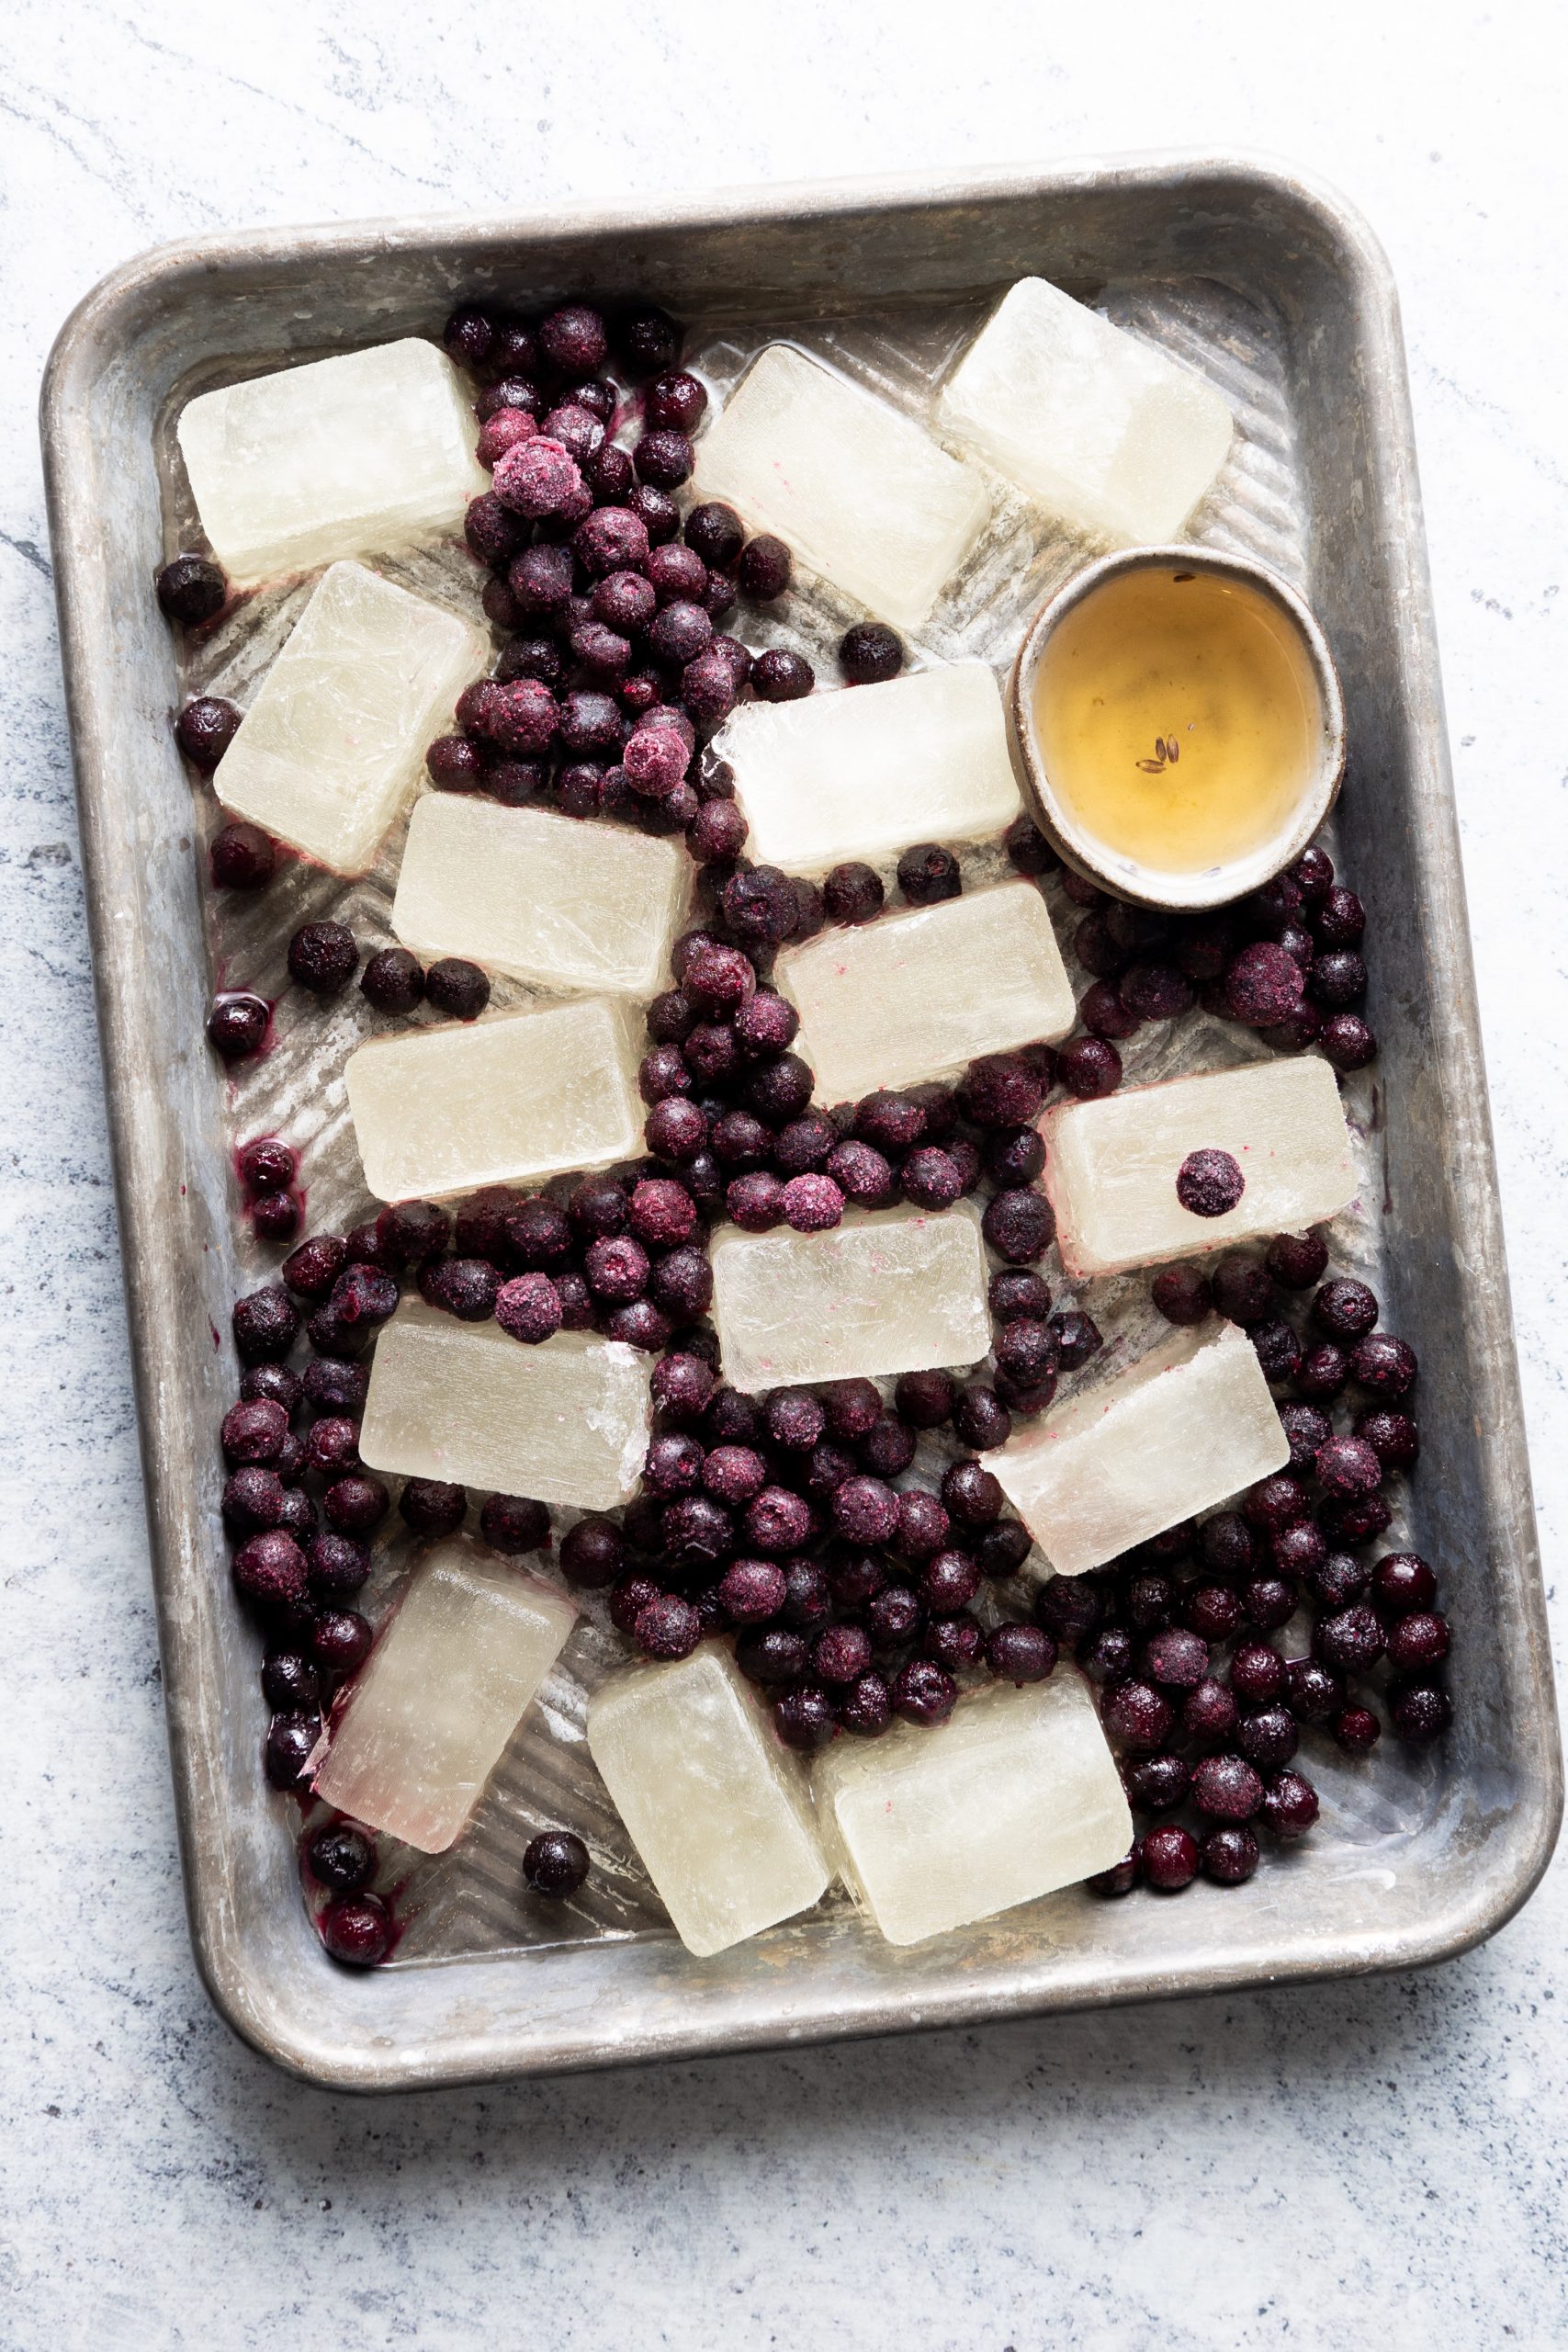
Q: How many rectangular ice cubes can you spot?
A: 15